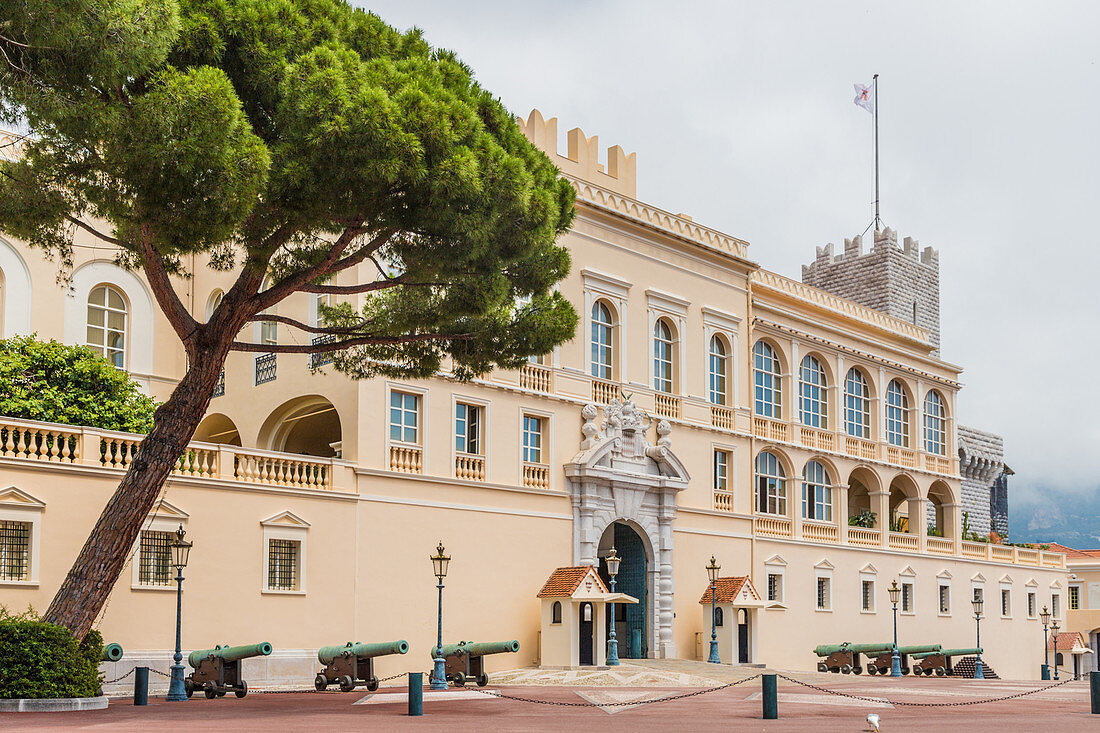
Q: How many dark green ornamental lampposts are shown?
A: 8